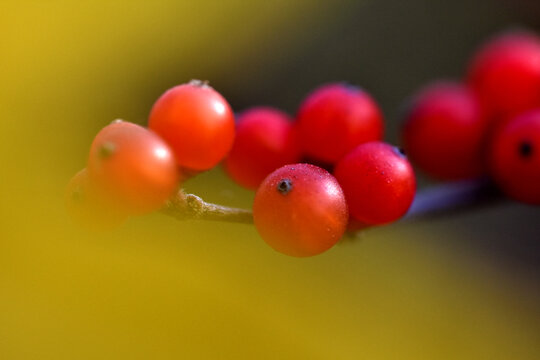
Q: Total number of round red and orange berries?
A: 10